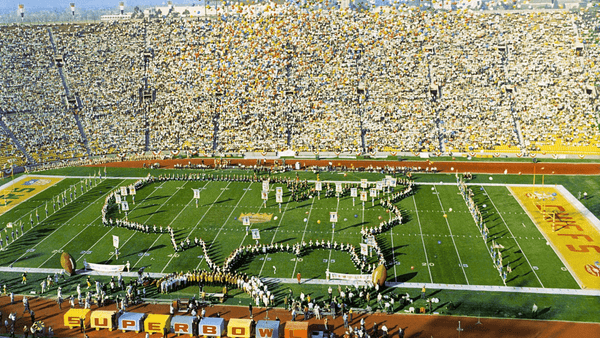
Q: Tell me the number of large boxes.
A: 9